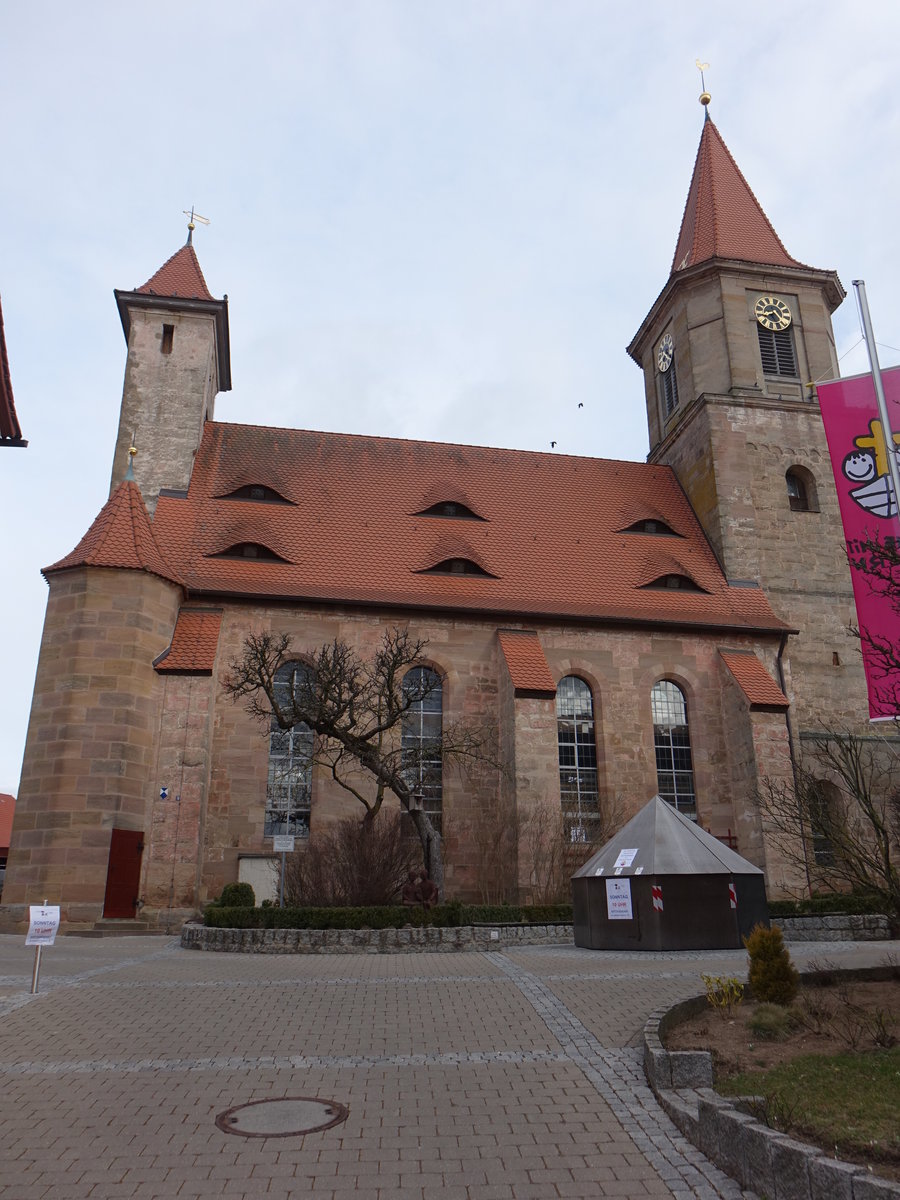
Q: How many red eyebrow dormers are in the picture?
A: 6